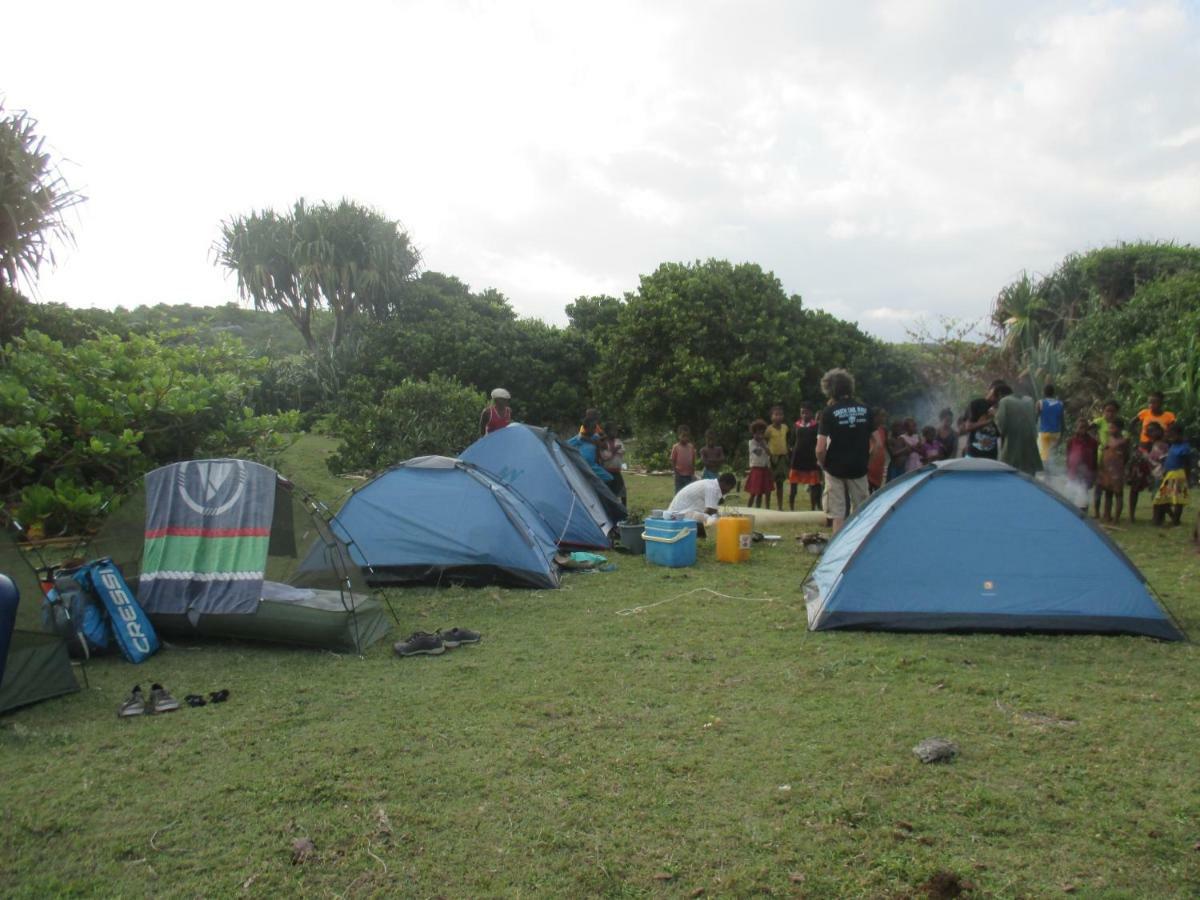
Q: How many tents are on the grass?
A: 5